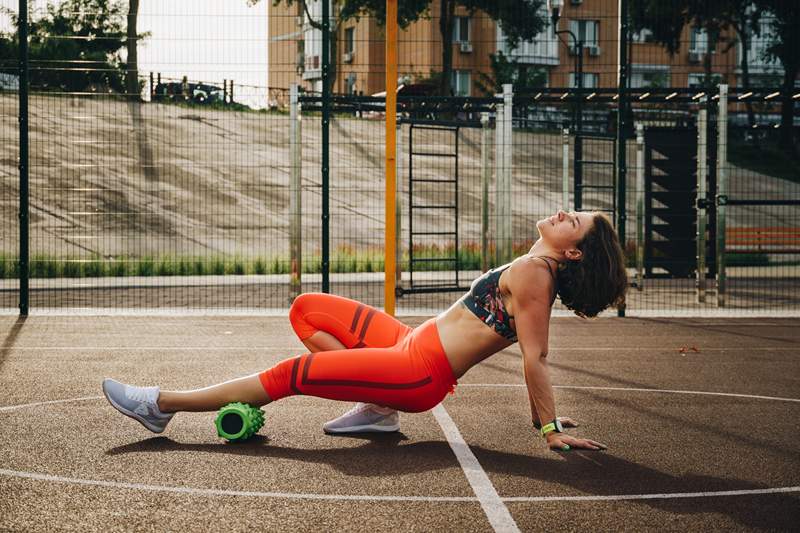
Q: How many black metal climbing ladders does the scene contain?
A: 2